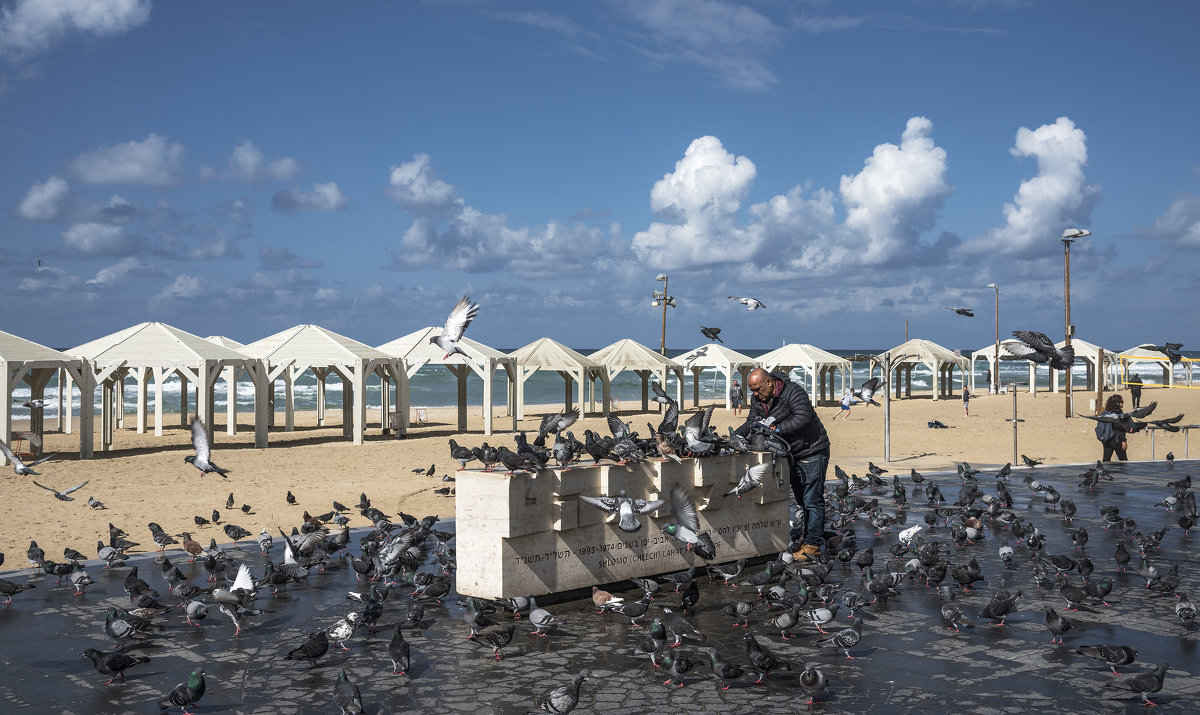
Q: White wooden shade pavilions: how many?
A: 13